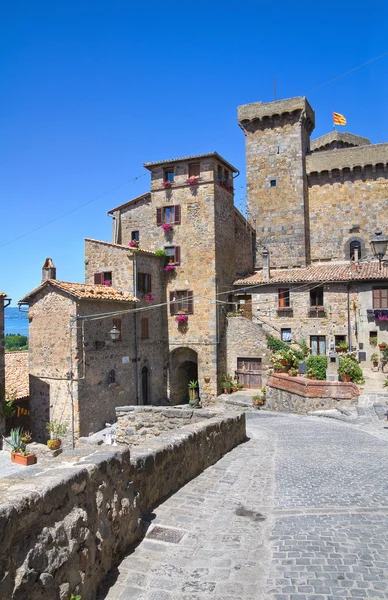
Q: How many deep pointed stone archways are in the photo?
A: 1